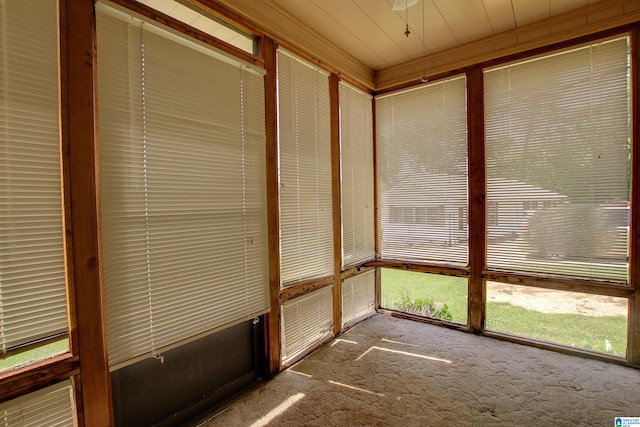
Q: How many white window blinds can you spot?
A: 9